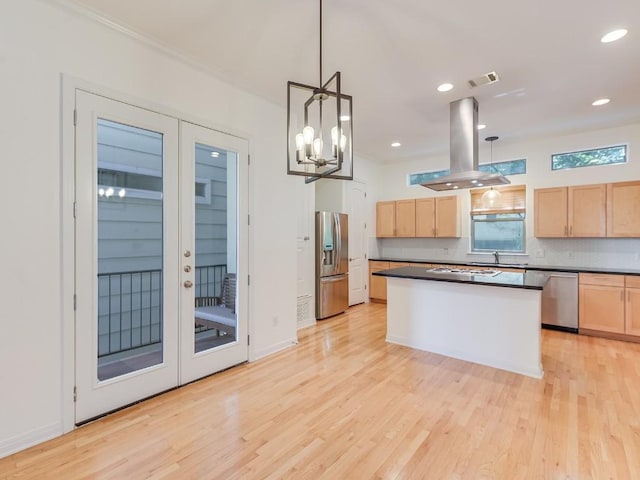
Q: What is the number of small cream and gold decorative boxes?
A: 0